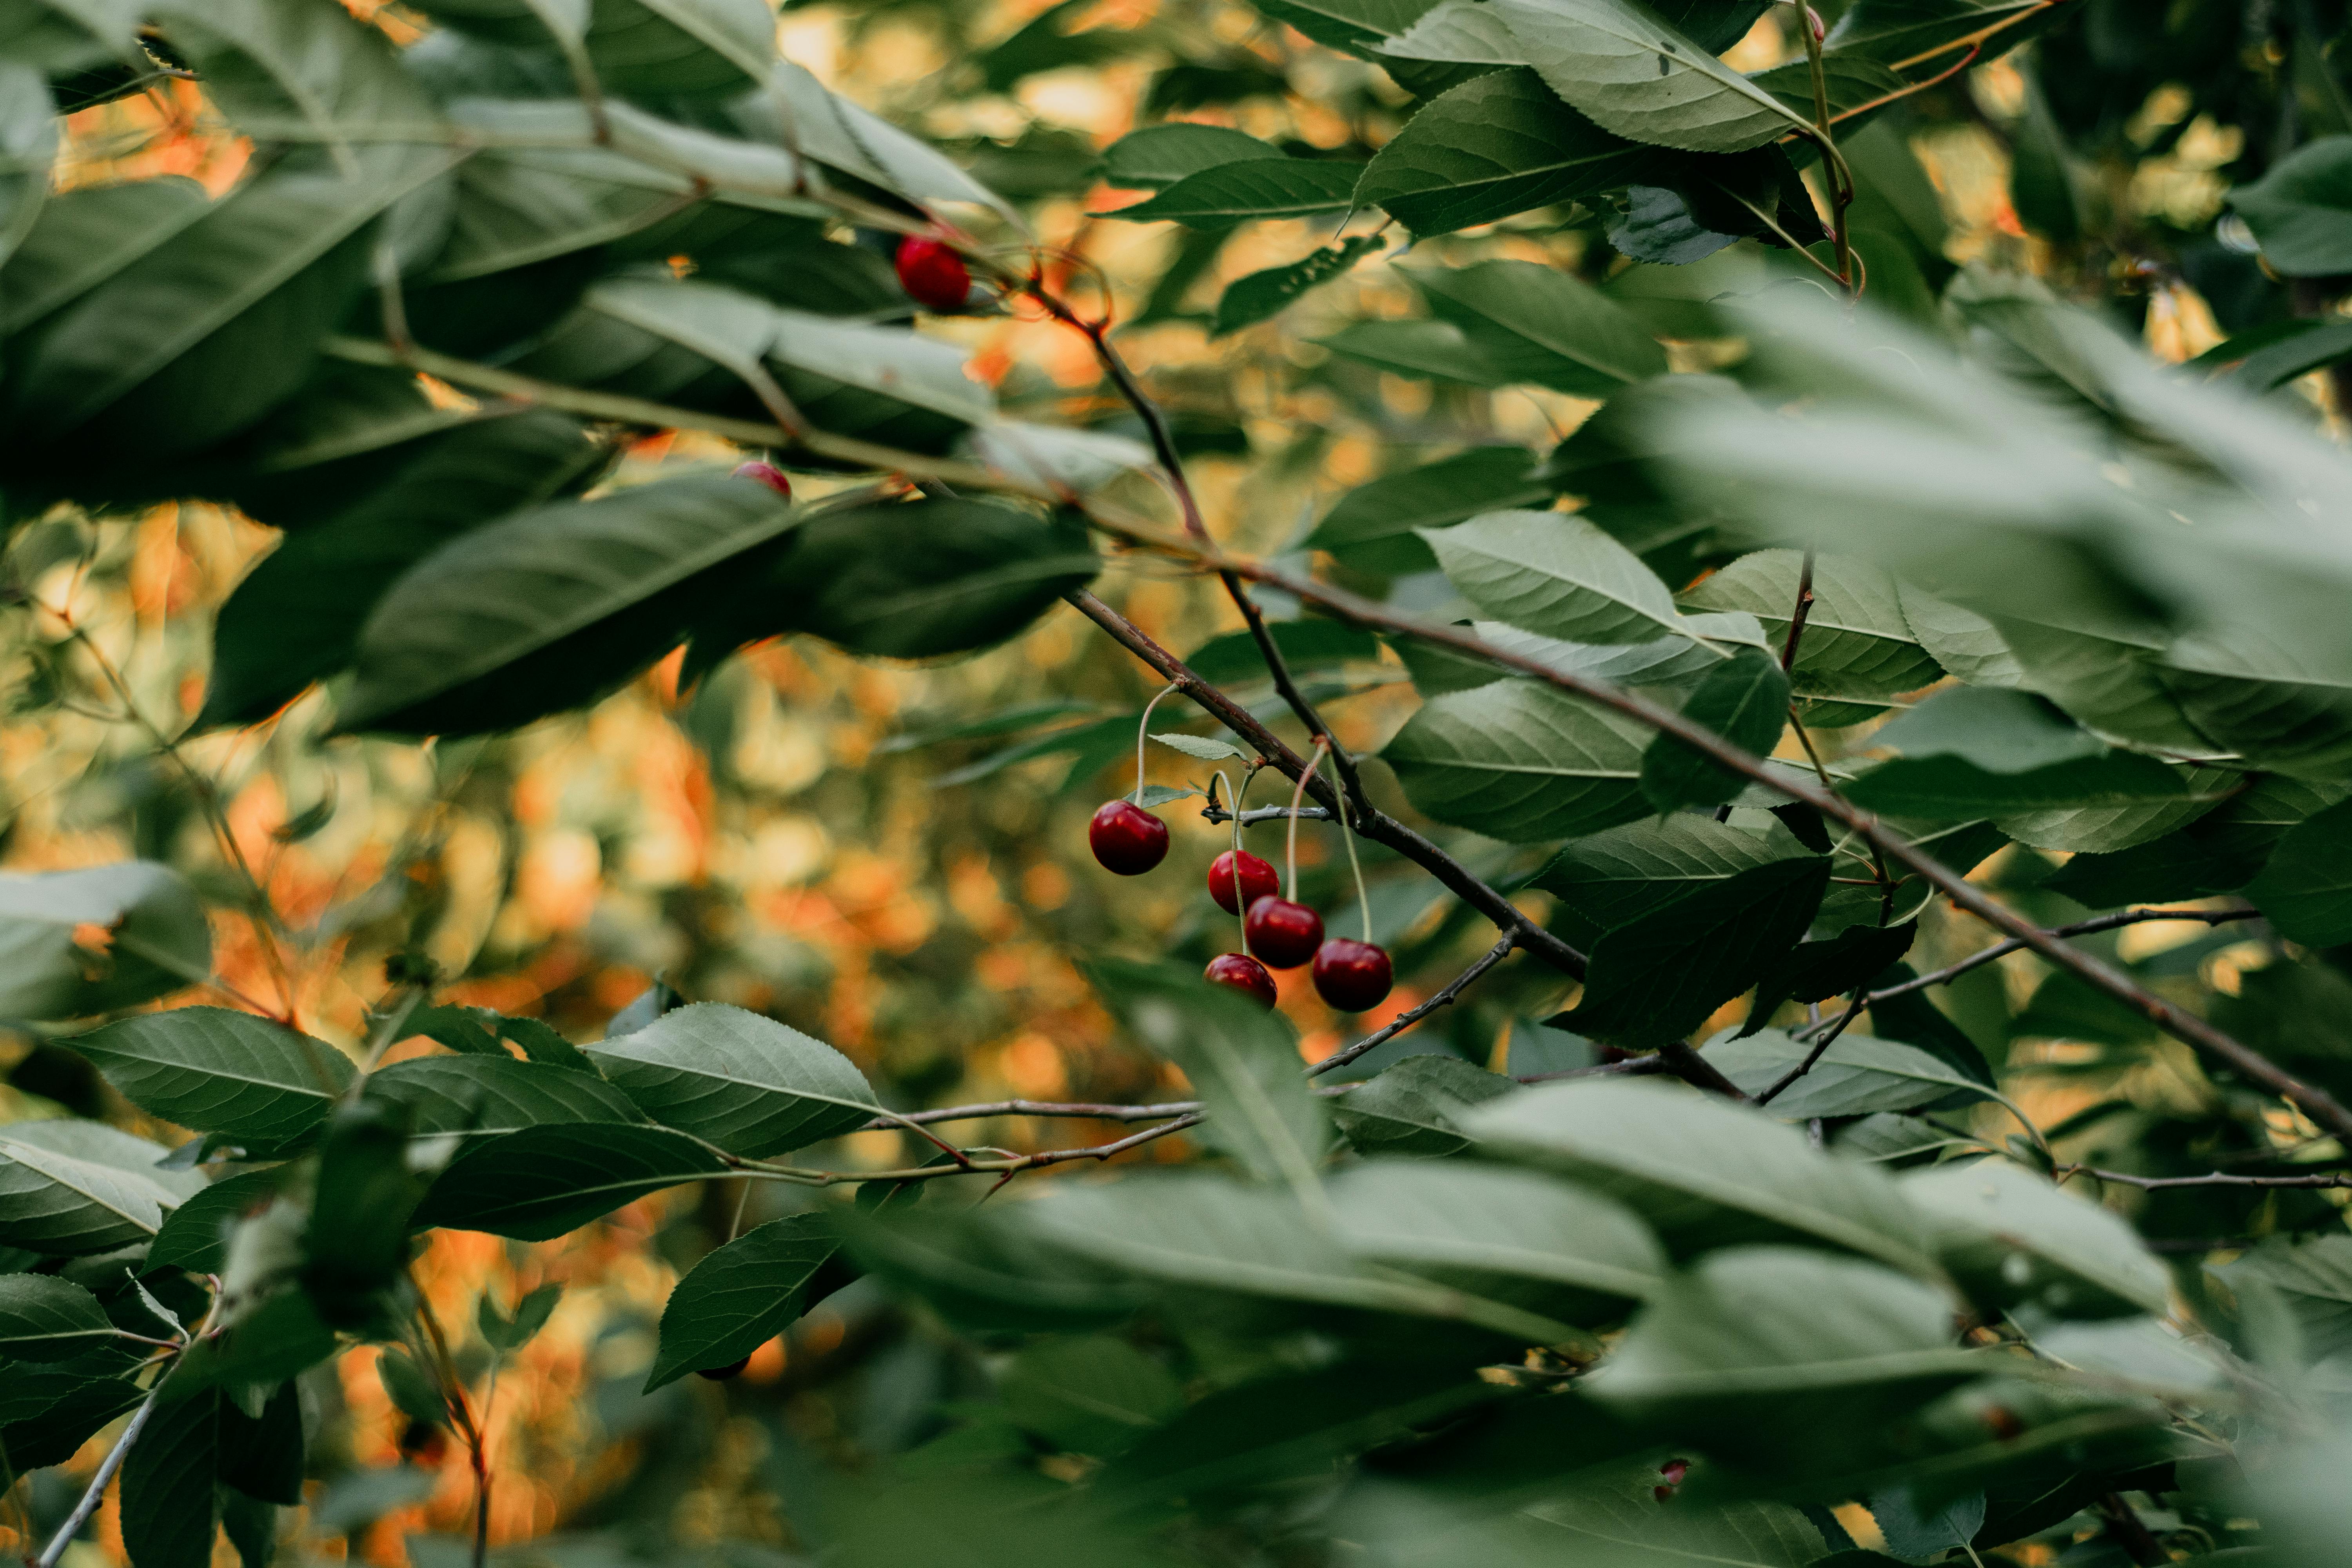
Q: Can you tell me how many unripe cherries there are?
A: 0